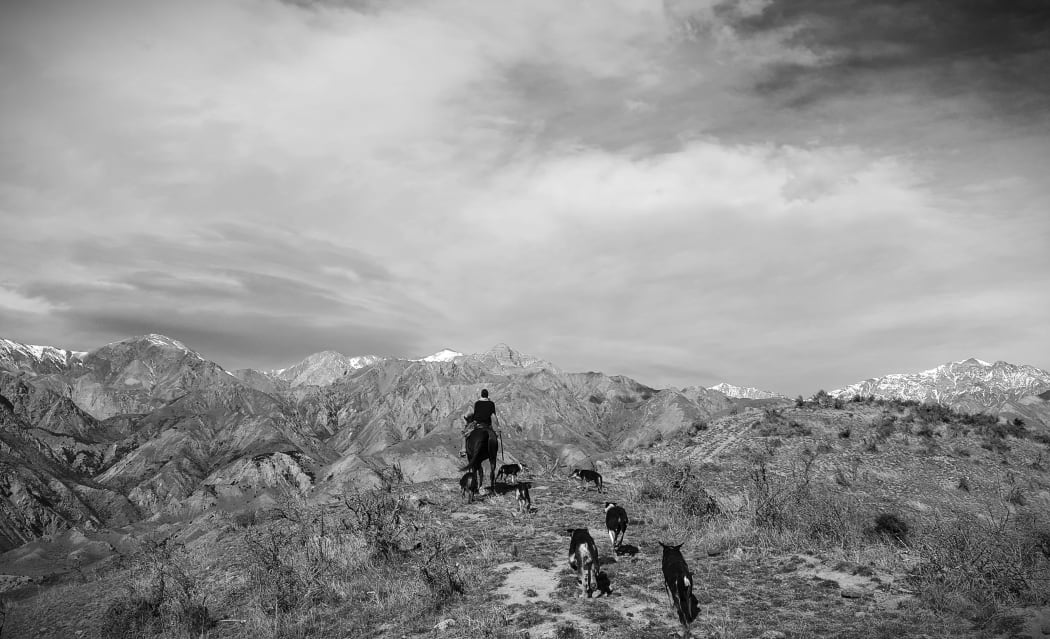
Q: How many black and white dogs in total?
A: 7